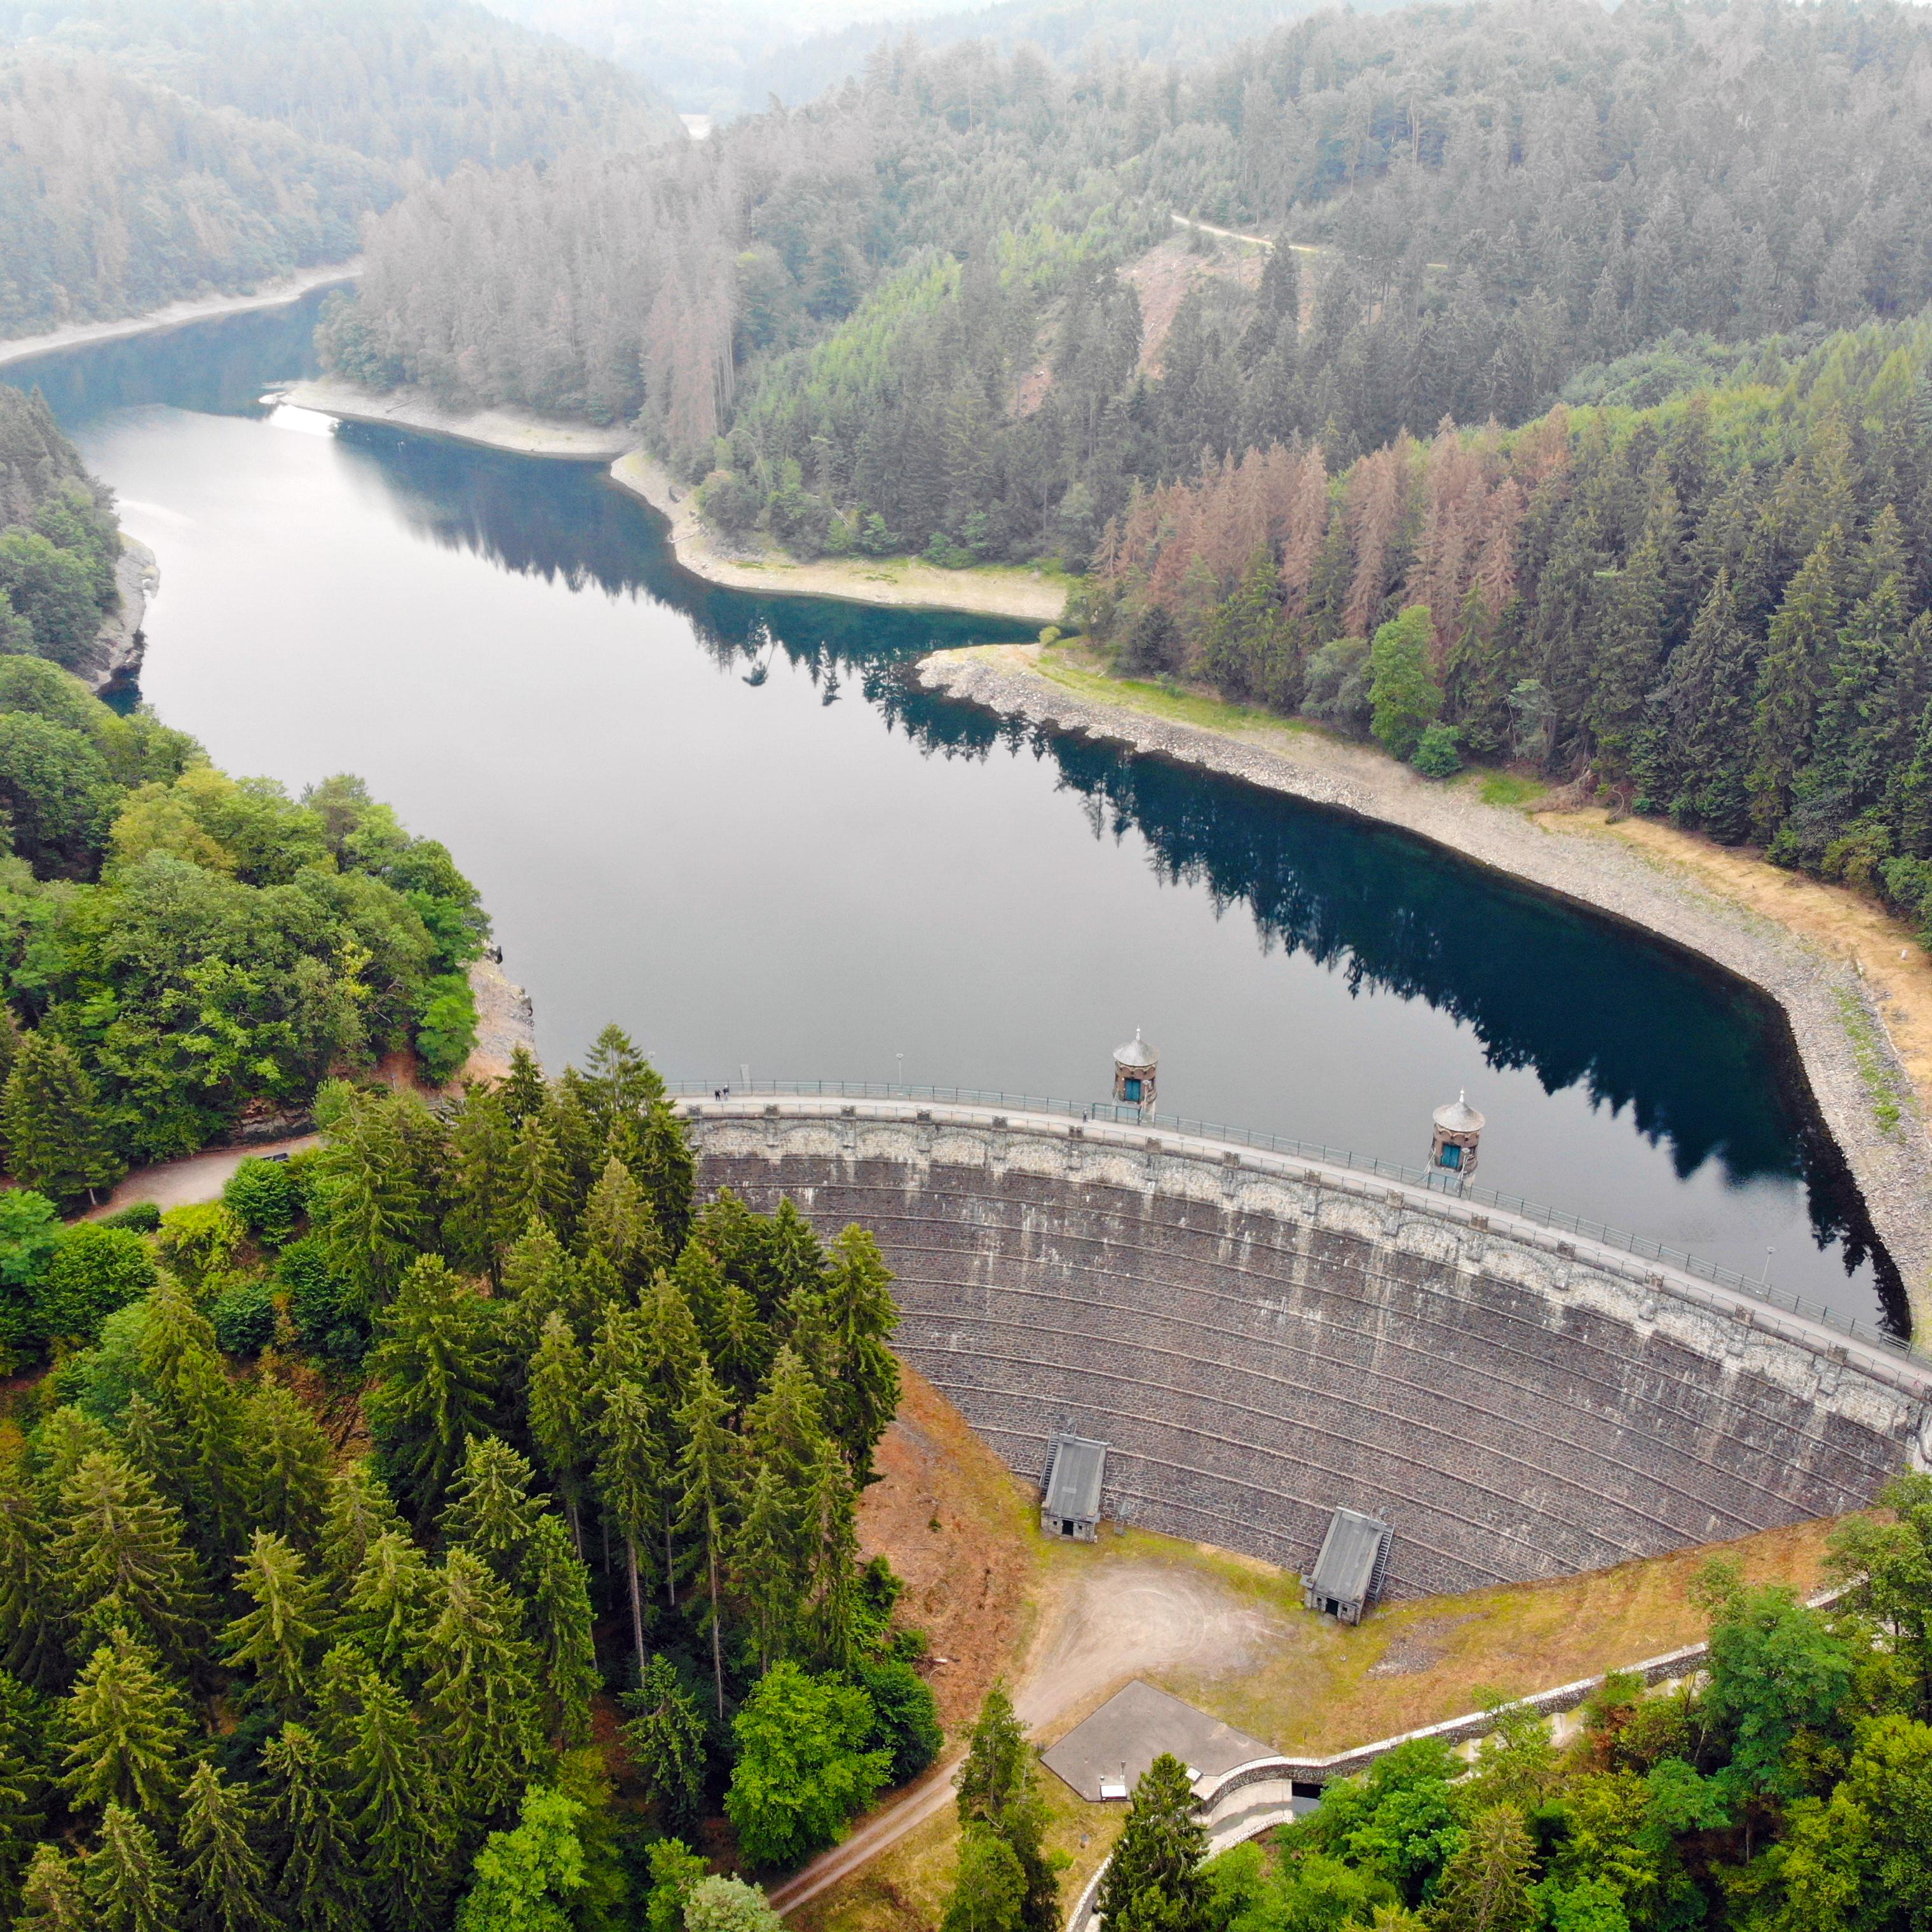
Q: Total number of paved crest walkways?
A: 1